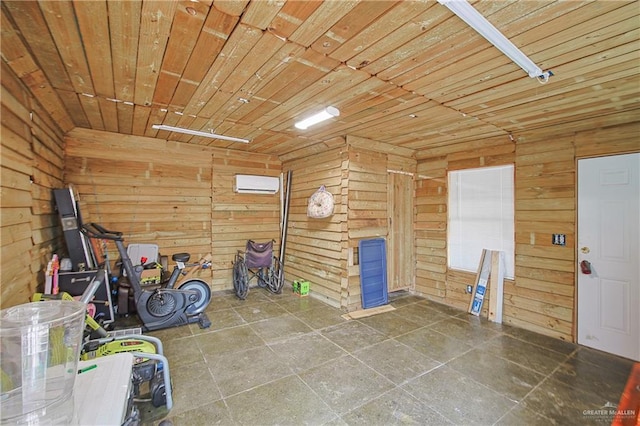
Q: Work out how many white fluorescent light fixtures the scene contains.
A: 3